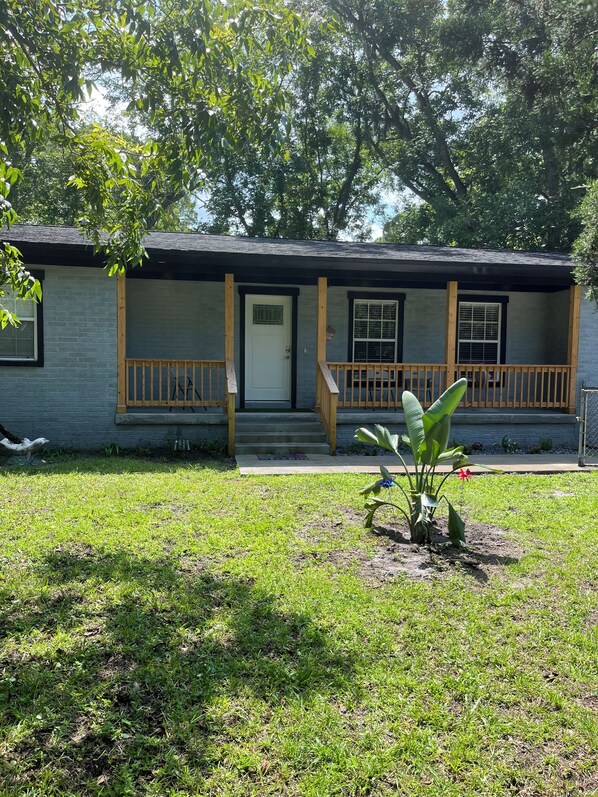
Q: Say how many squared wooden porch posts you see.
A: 5